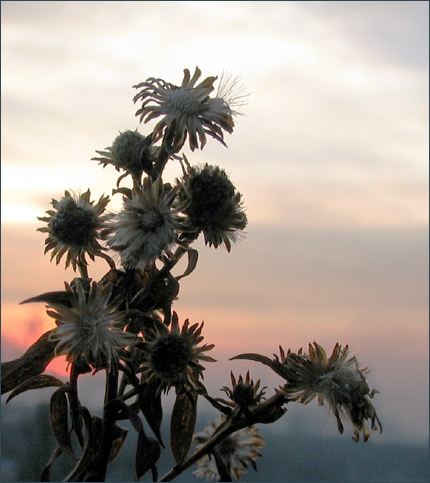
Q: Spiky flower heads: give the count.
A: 10